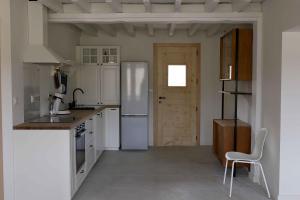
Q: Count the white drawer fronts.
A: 4